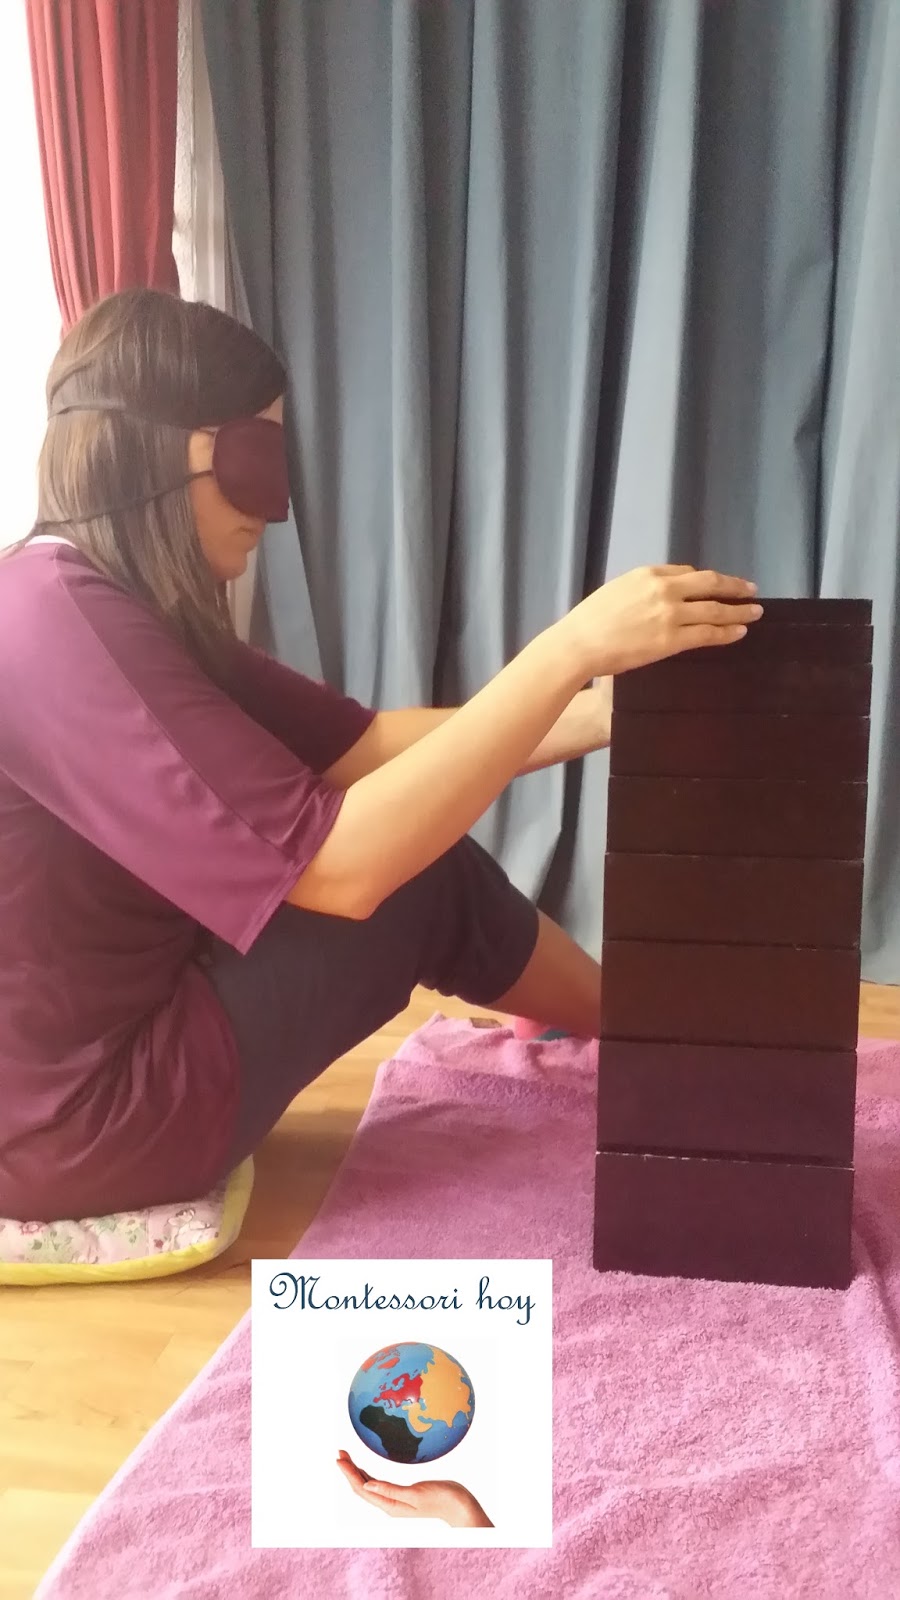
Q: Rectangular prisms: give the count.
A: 9